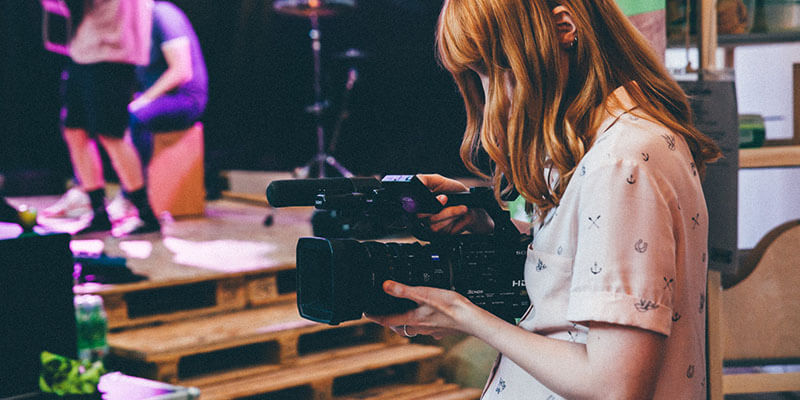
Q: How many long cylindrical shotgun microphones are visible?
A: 1